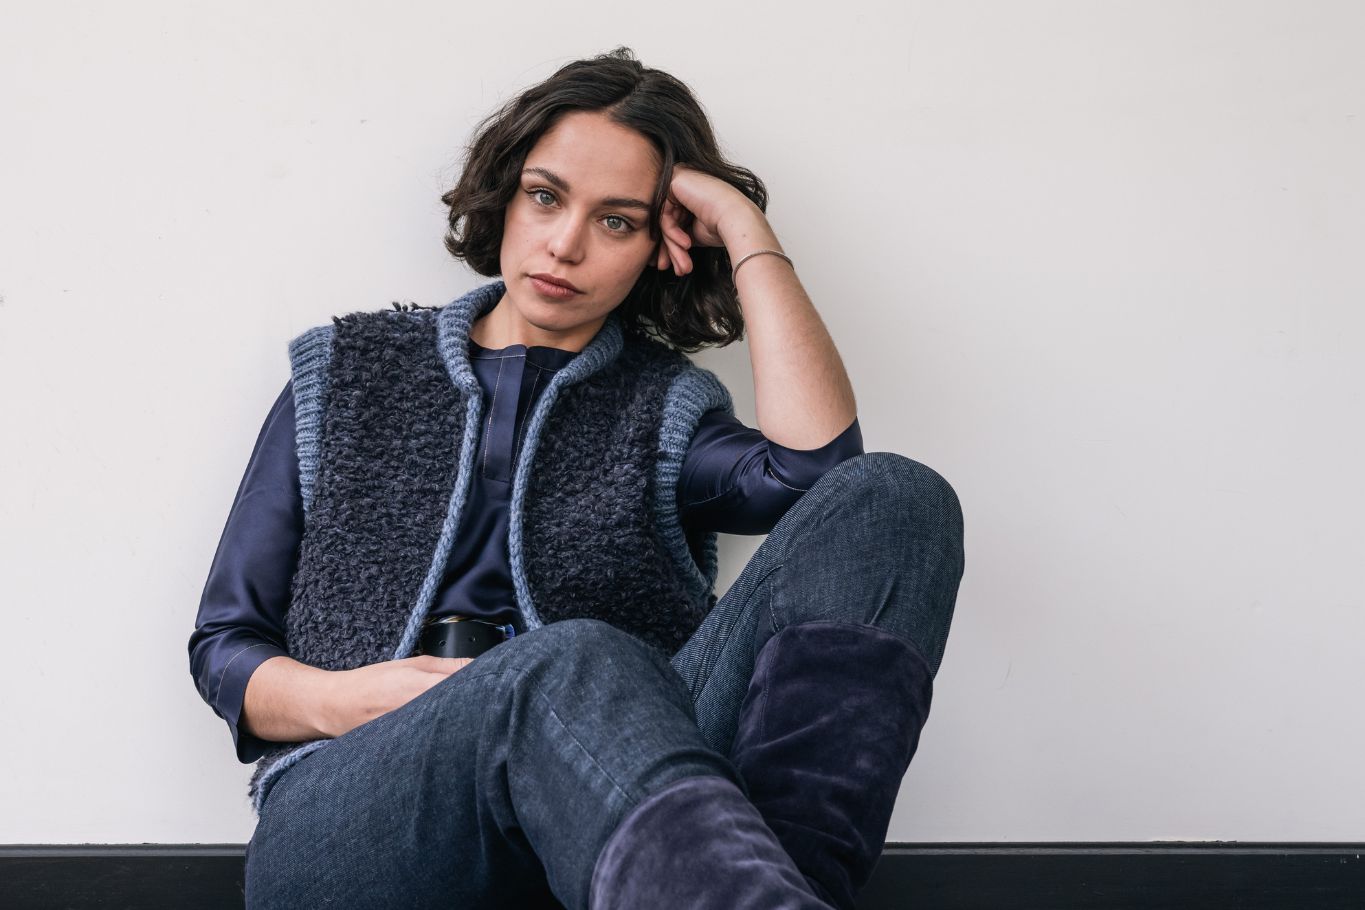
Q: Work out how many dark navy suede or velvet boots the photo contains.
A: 2